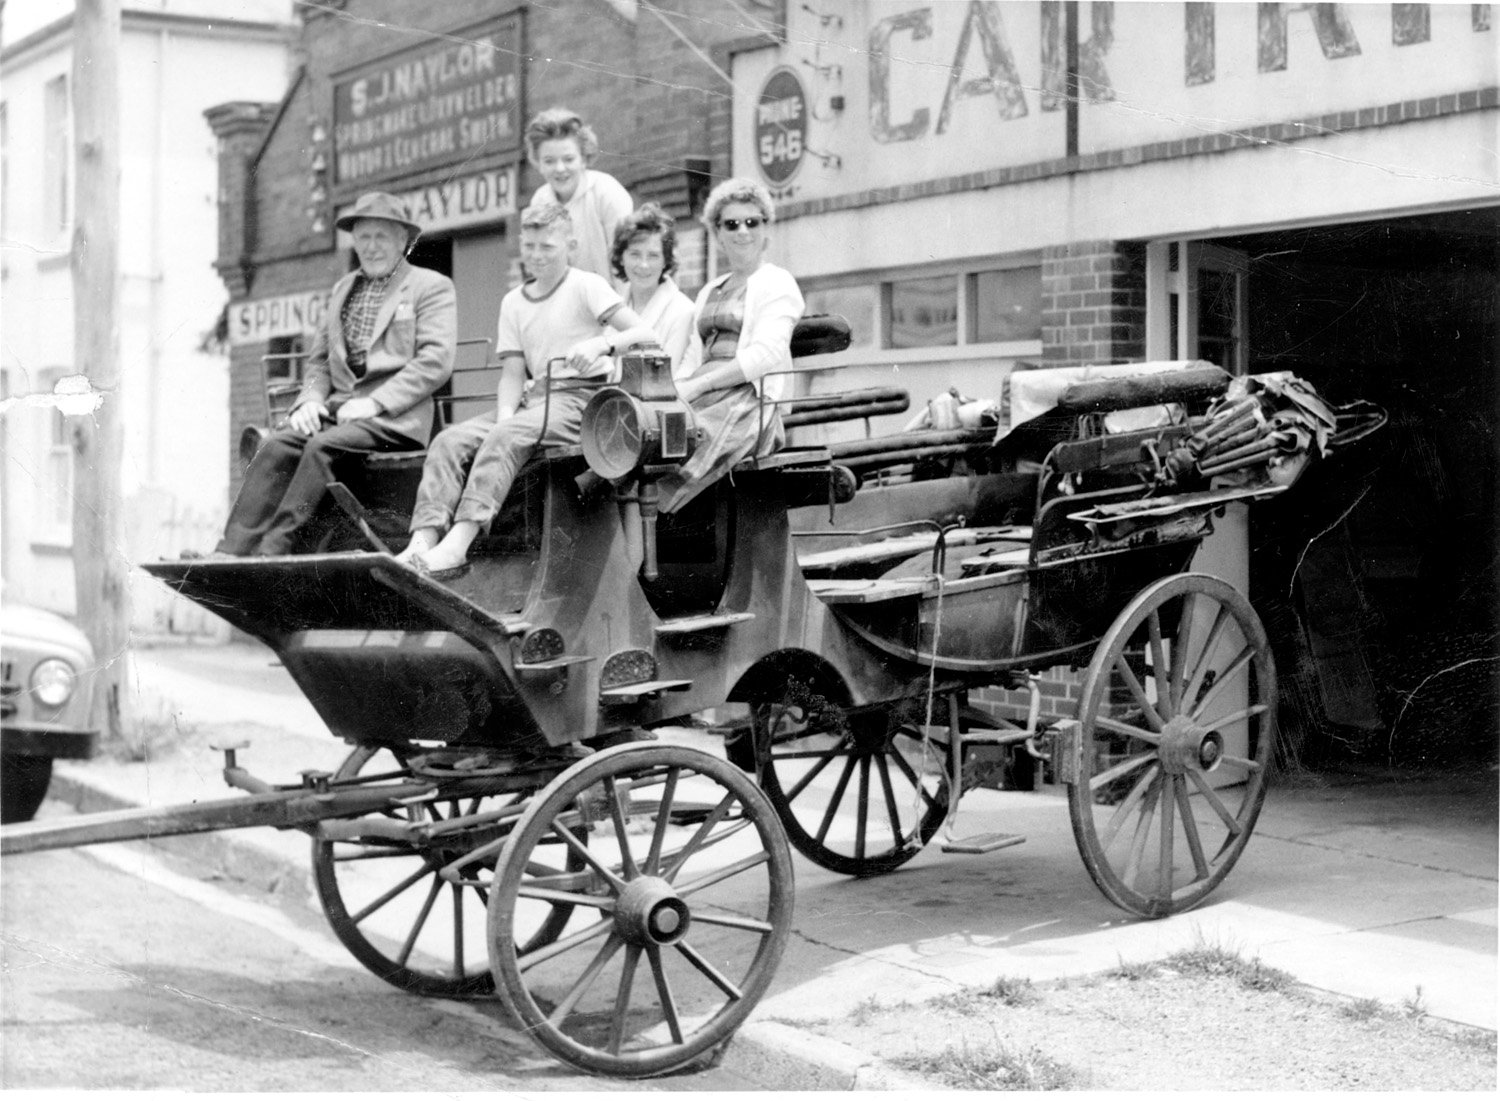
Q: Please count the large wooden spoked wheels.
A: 4